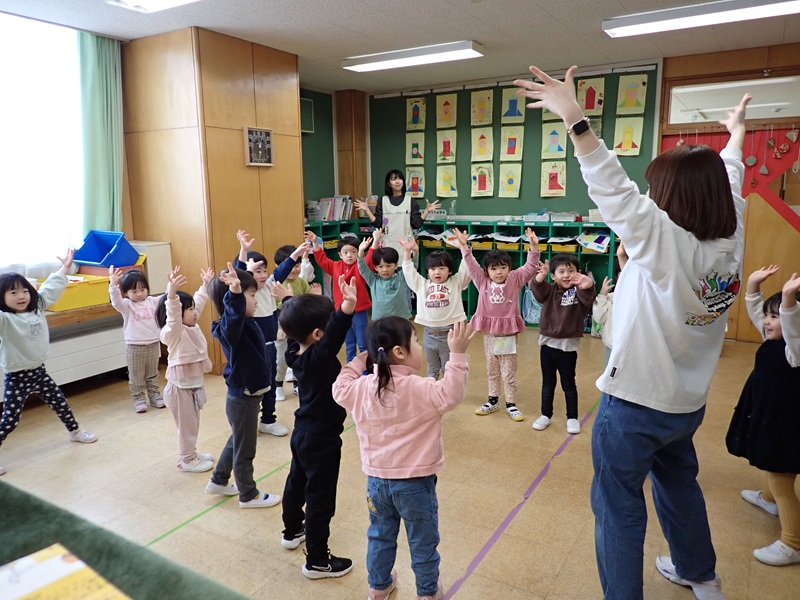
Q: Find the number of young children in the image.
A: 15